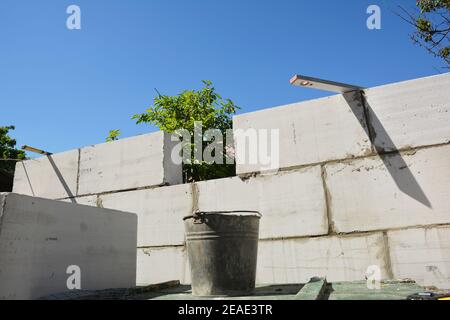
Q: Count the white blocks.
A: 12